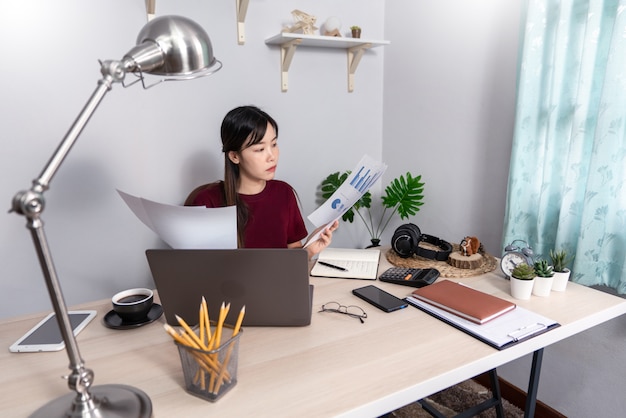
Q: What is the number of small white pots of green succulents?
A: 3